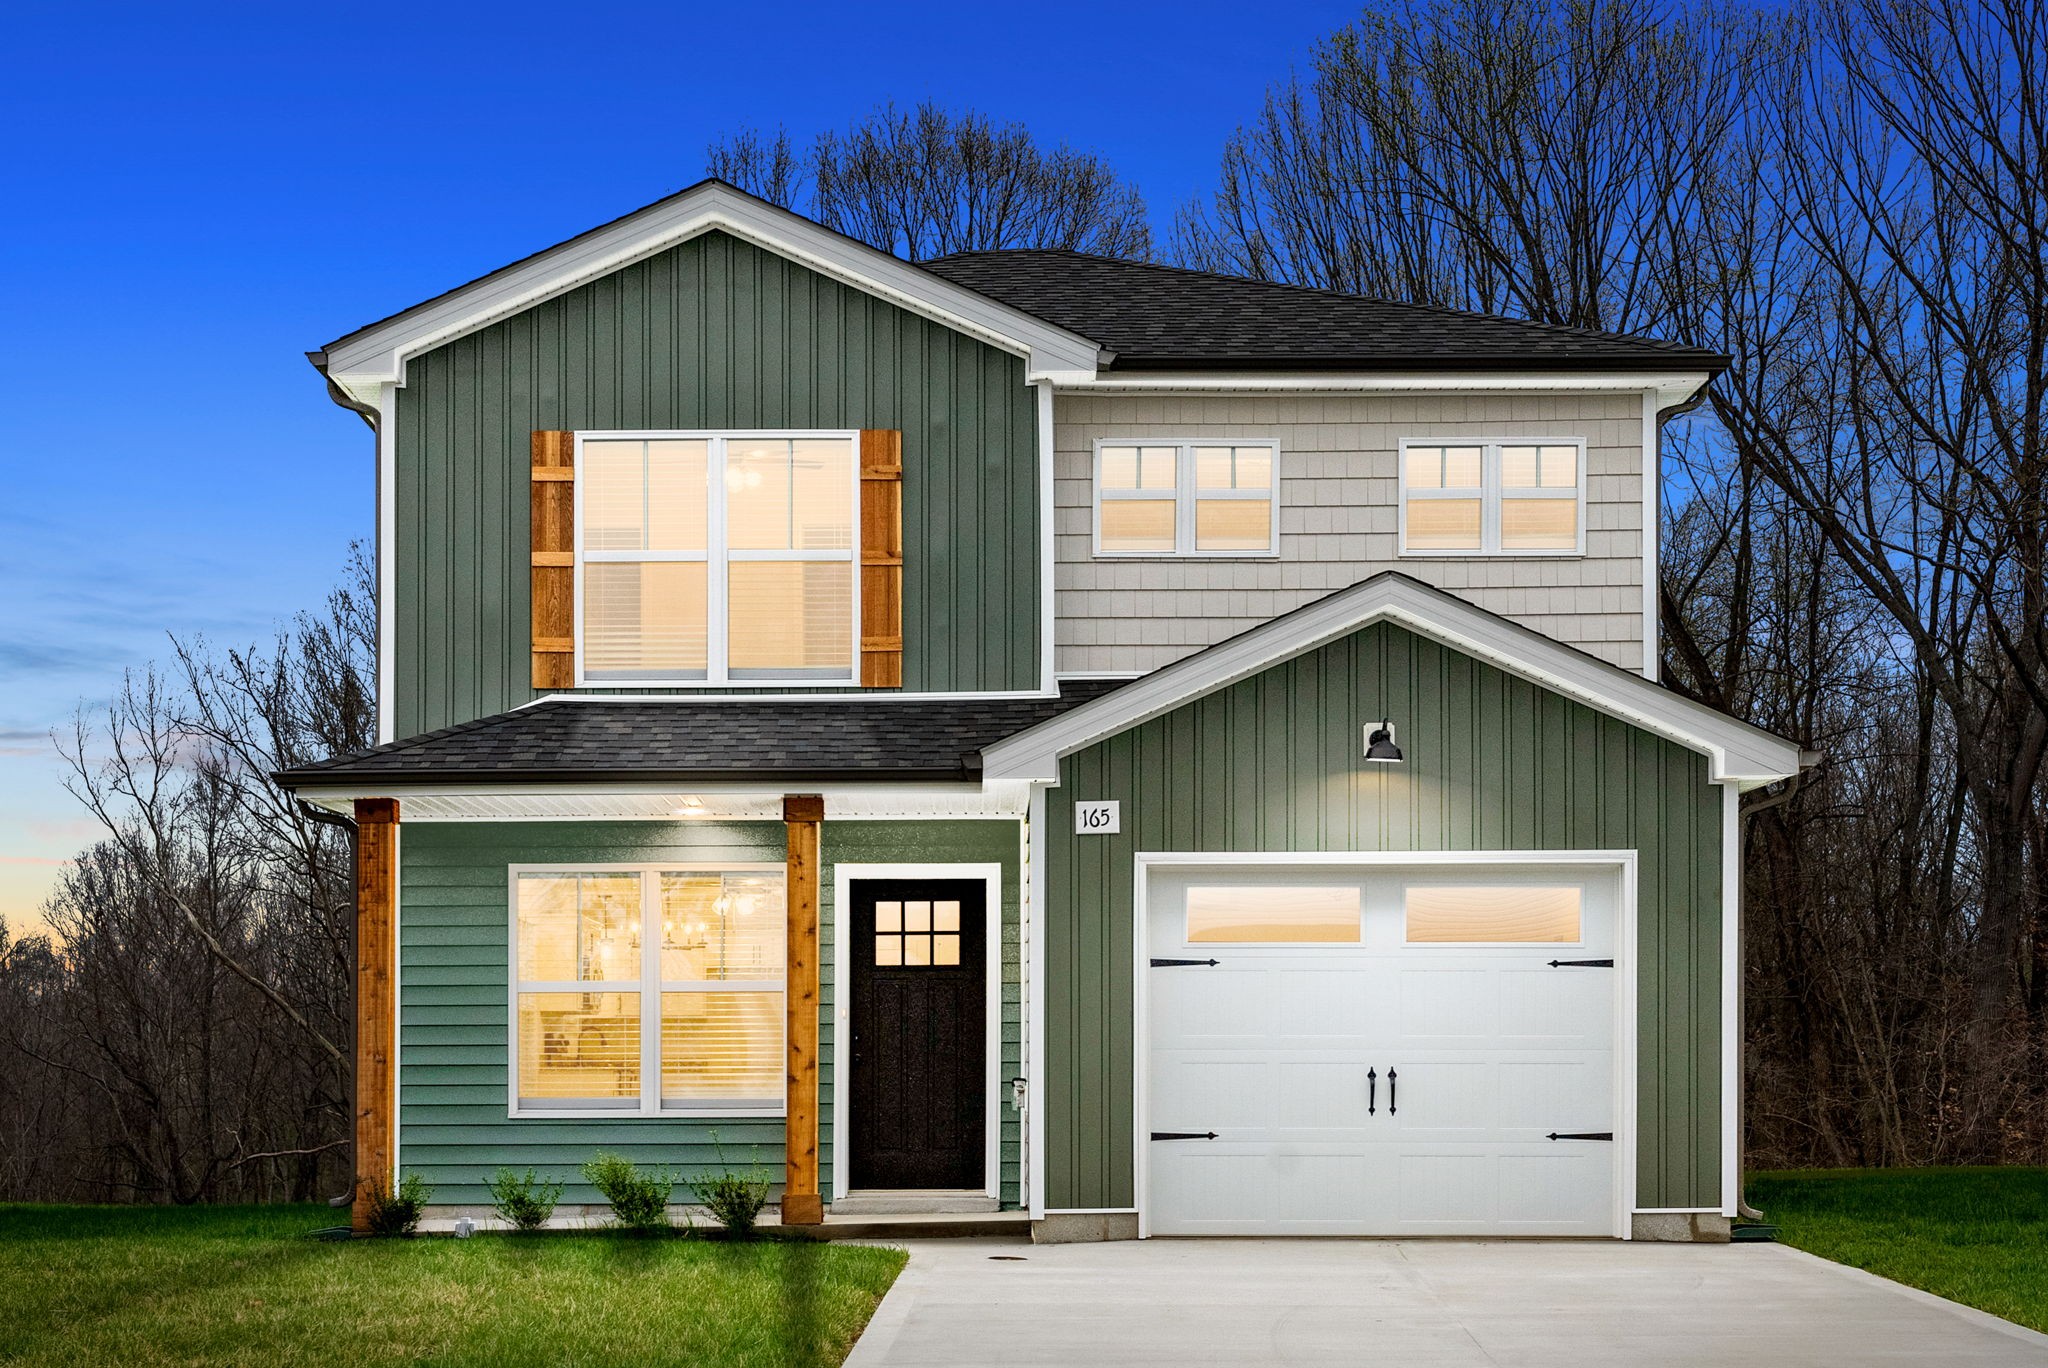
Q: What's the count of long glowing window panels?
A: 2